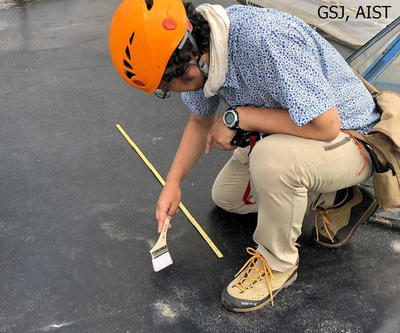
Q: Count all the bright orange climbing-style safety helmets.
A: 1